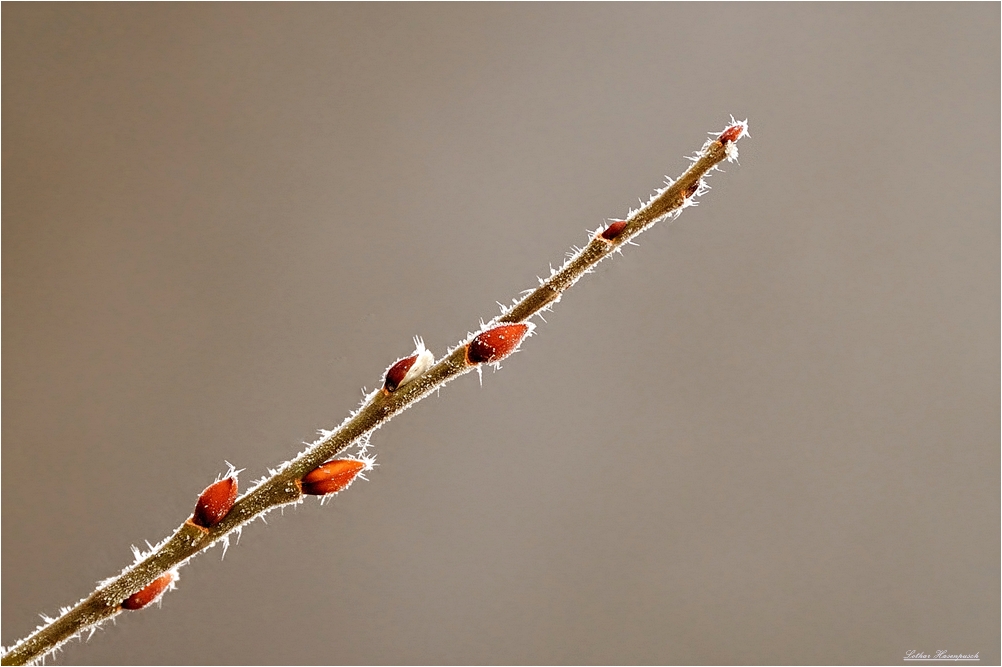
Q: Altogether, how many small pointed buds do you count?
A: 8